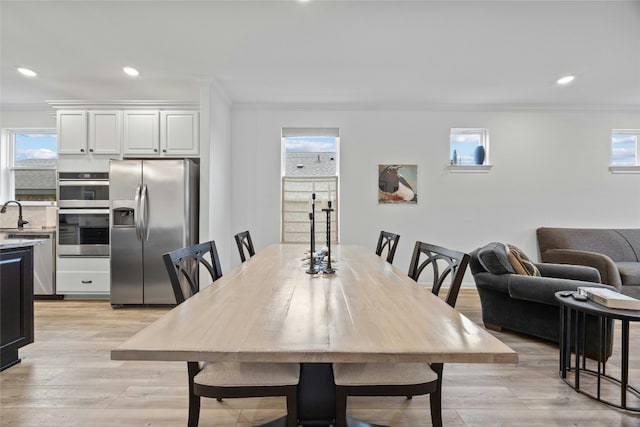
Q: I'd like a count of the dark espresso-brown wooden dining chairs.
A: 4